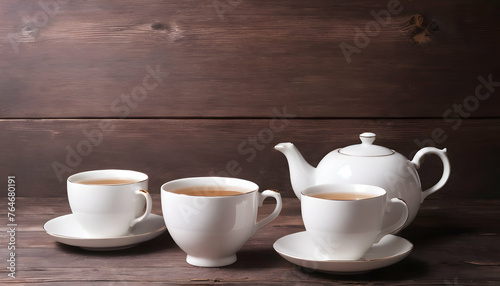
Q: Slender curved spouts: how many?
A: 1